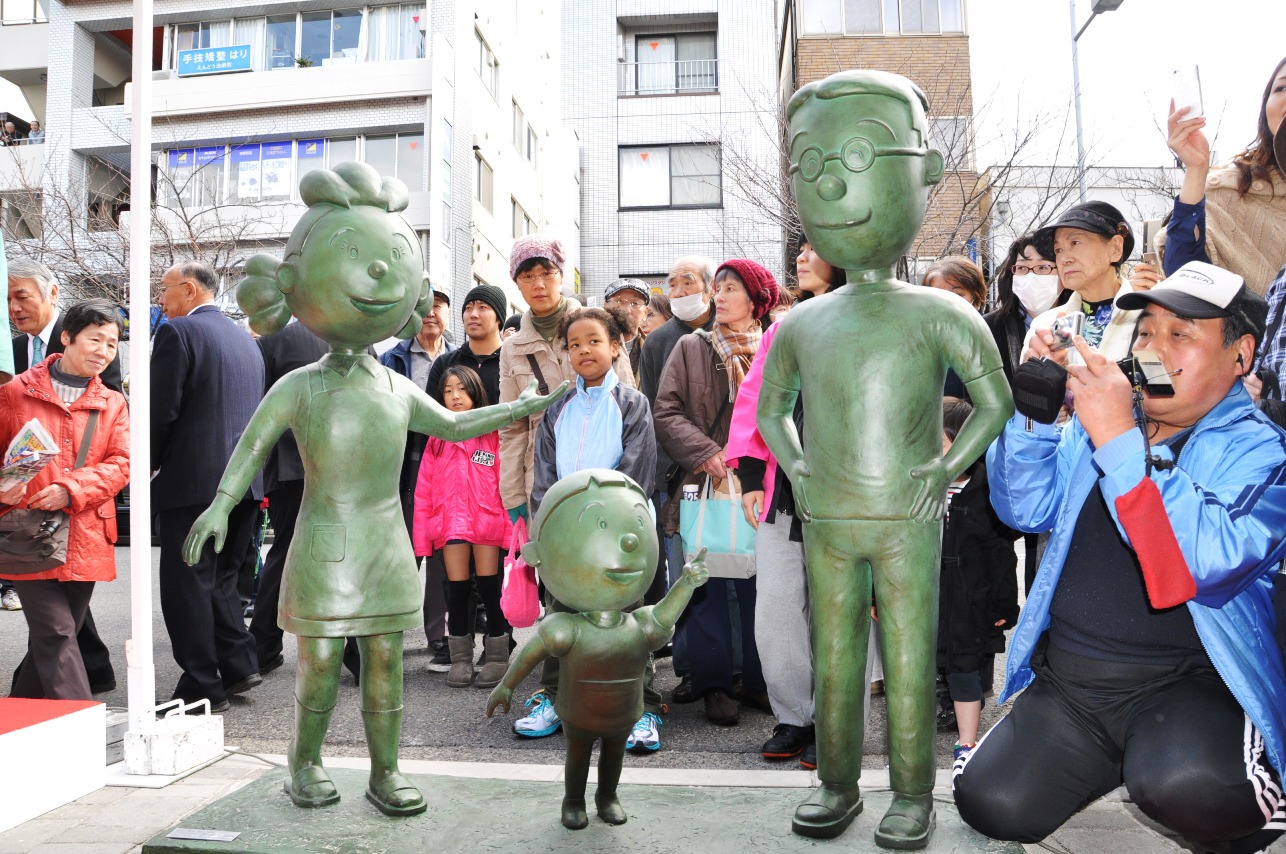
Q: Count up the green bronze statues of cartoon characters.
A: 3